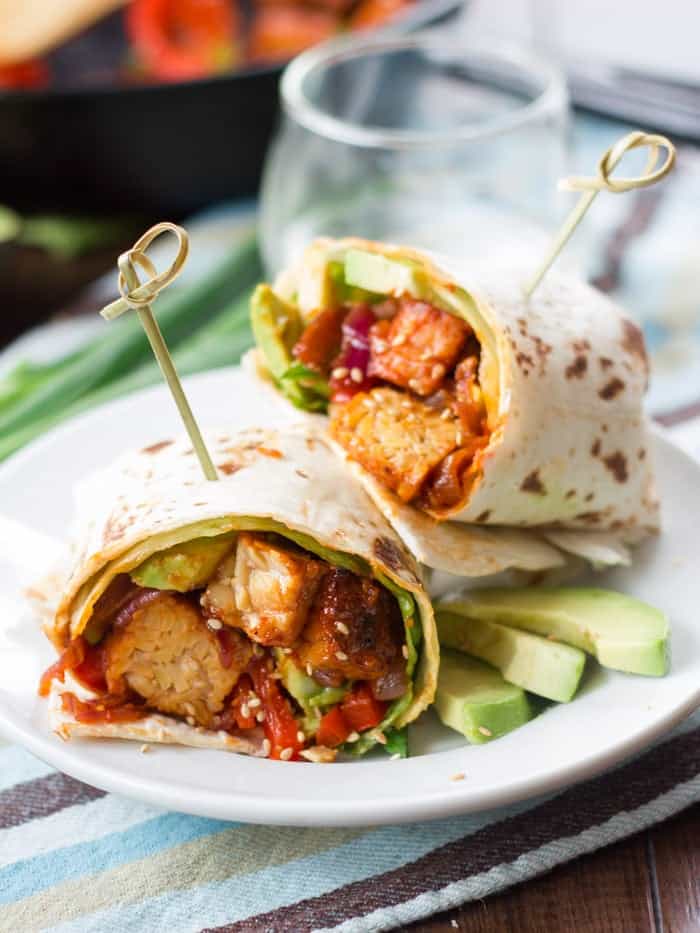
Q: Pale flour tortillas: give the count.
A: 2